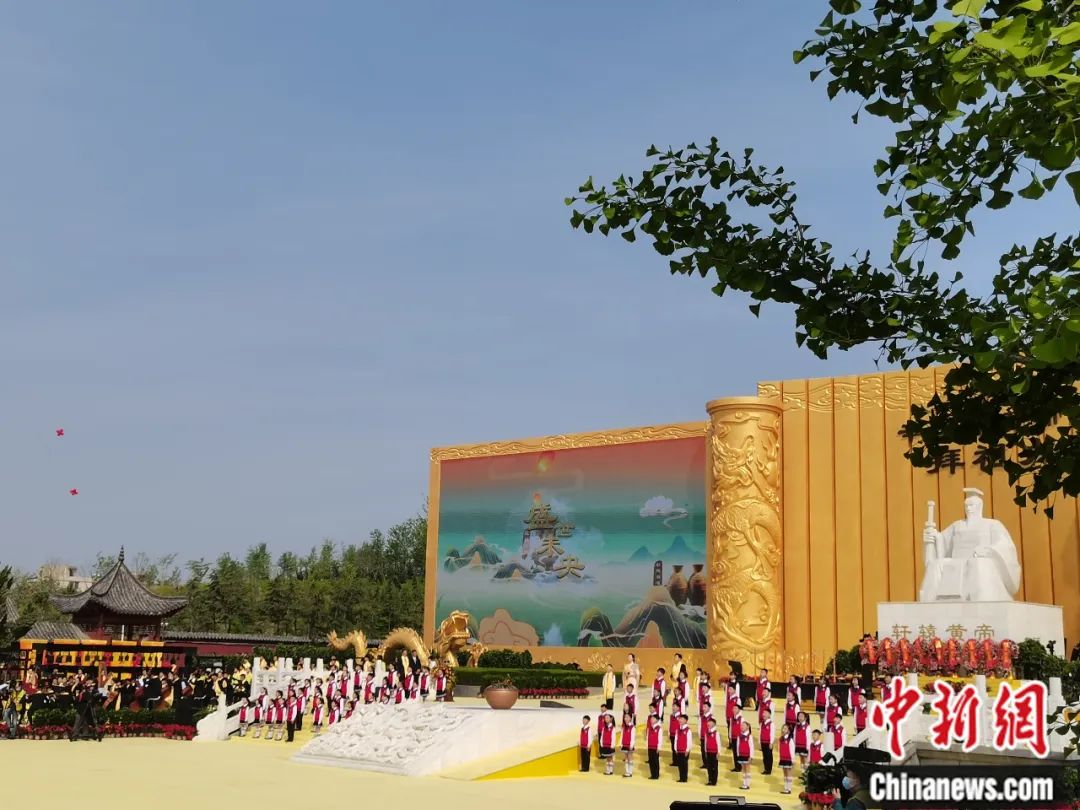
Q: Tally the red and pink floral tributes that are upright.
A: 9